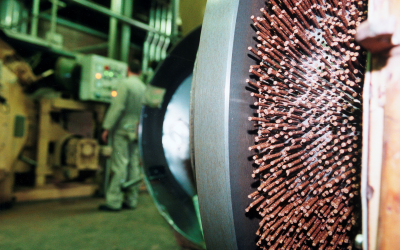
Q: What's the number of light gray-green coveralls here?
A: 1